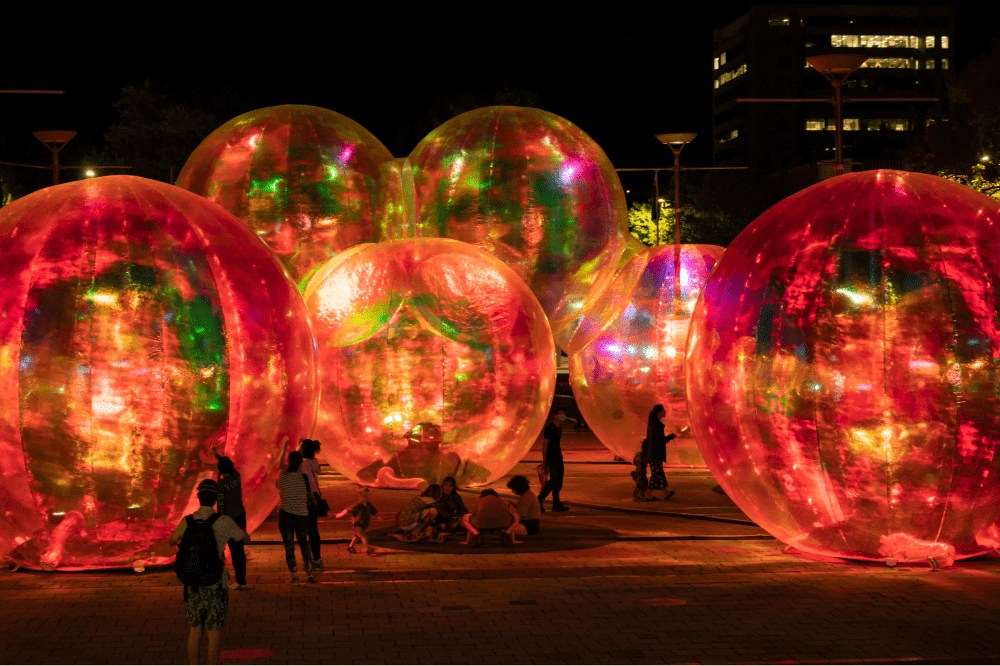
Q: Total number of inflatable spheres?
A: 6